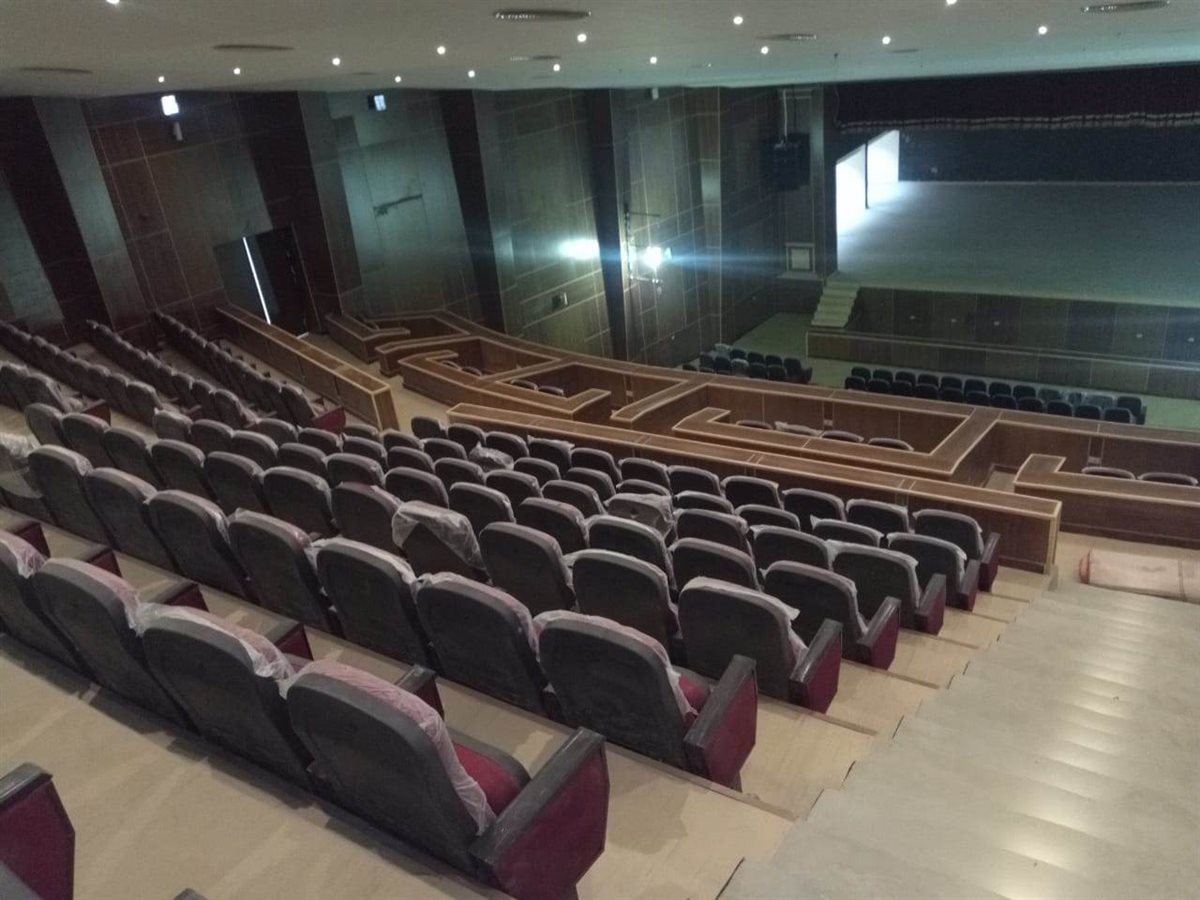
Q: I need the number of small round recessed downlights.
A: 15